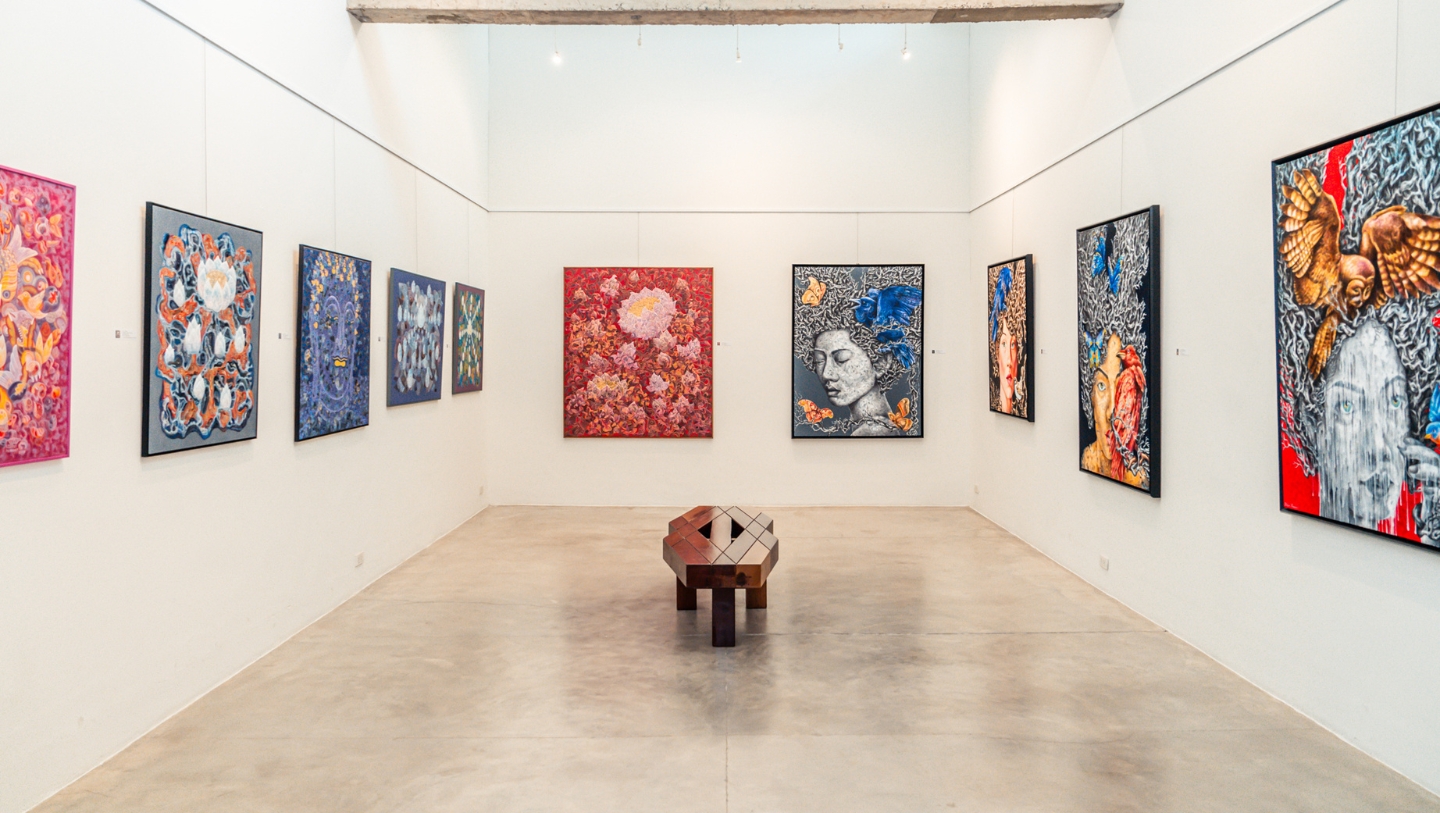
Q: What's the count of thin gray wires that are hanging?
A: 9